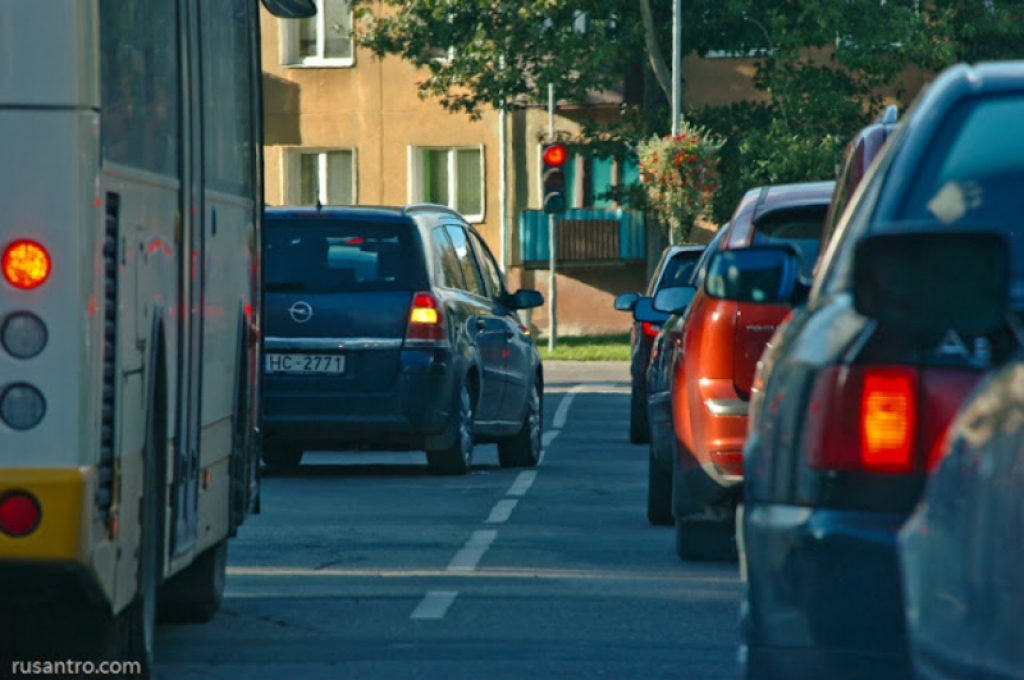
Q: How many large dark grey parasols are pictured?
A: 0